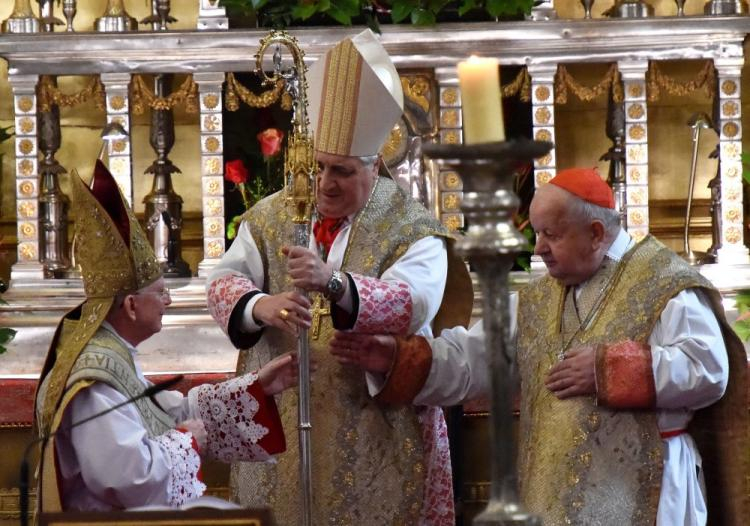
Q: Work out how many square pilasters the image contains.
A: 7